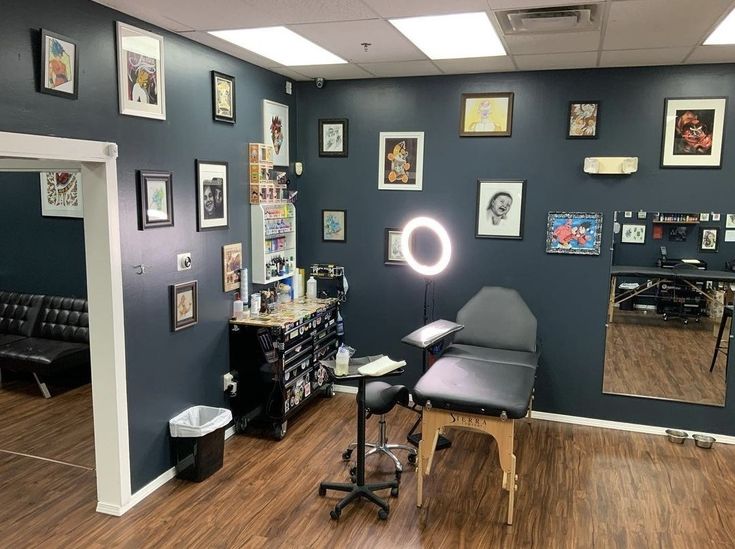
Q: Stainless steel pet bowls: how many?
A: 2